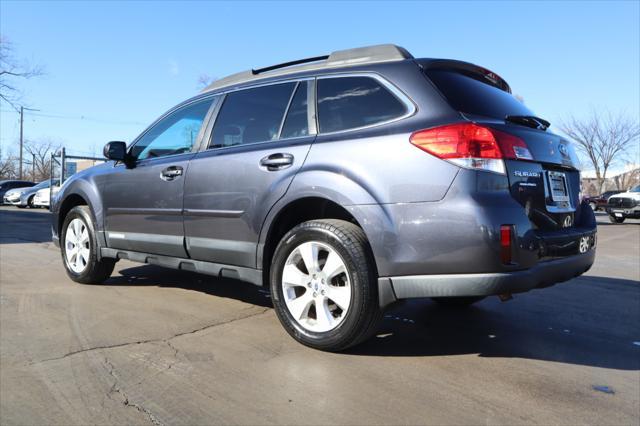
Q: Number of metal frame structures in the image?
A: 1